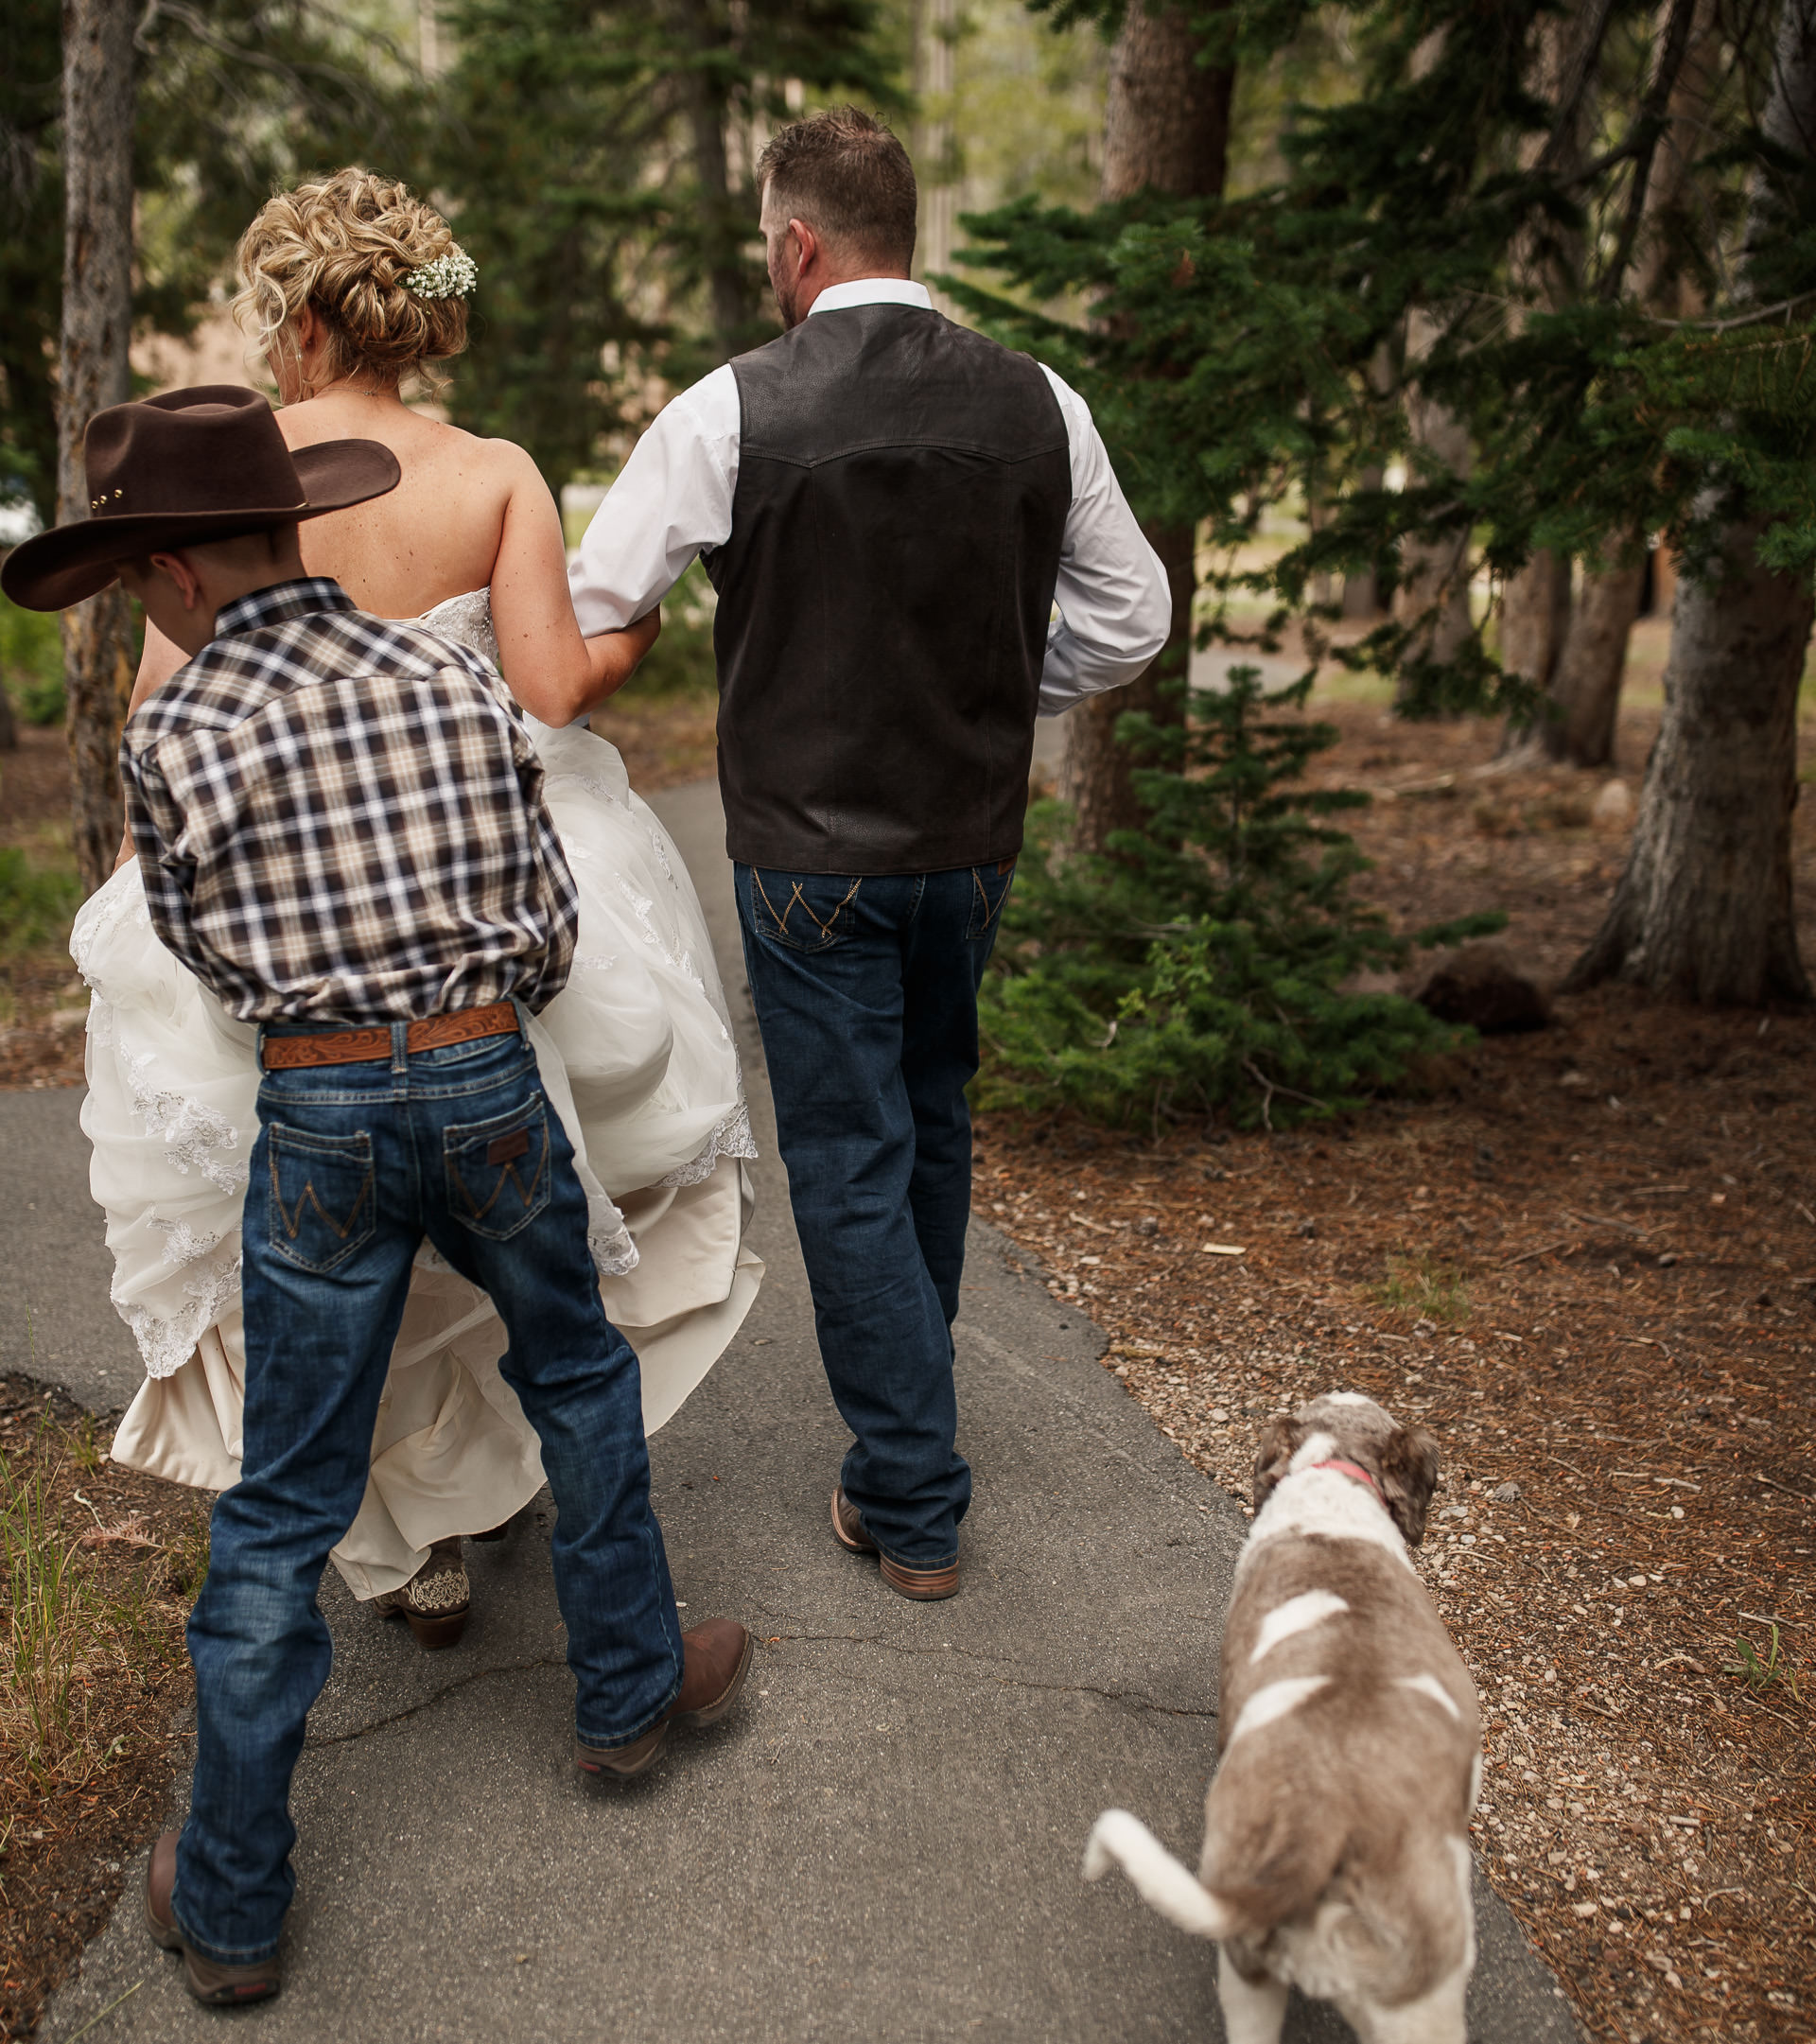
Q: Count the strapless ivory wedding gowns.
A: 1